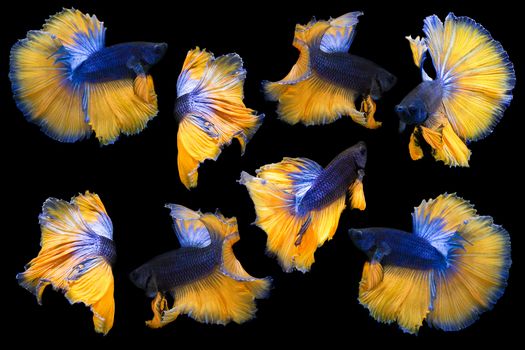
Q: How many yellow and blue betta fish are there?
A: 8